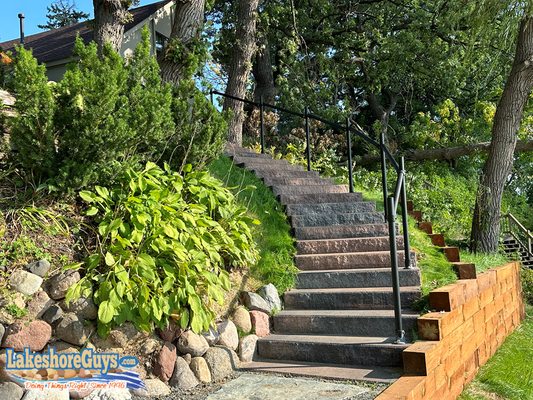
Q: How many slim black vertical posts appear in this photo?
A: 7